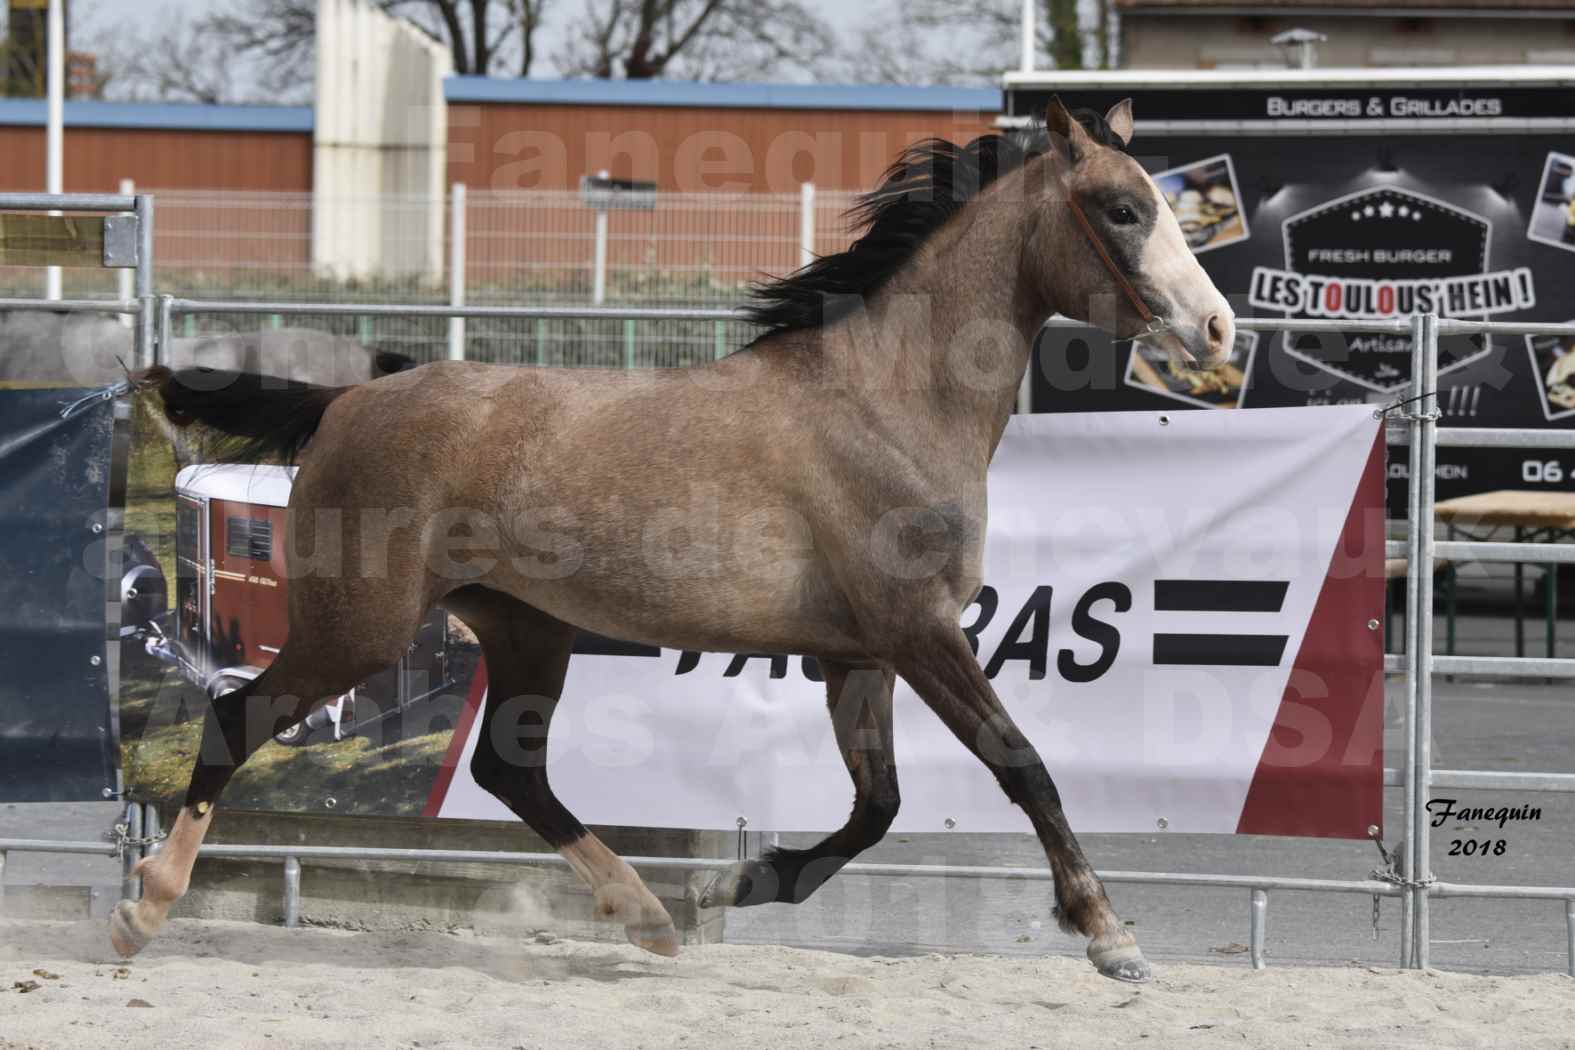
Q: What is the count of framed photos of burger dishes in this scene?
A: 4